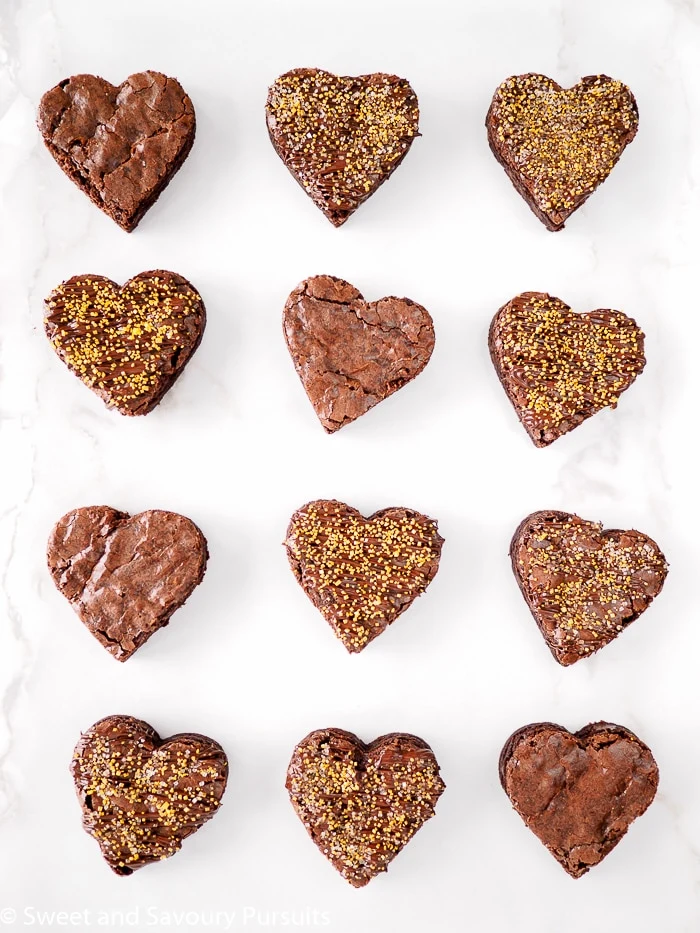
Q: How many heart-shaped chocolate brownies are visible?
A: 12